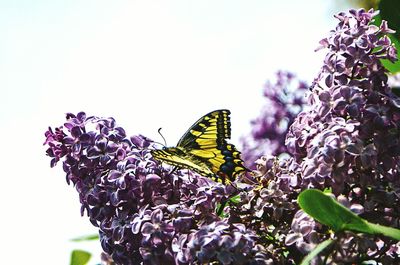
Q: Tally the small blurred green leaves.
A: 2